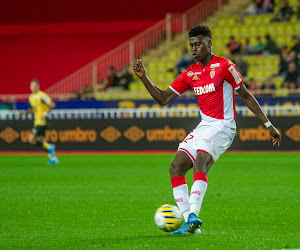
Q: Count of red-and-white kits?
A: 1